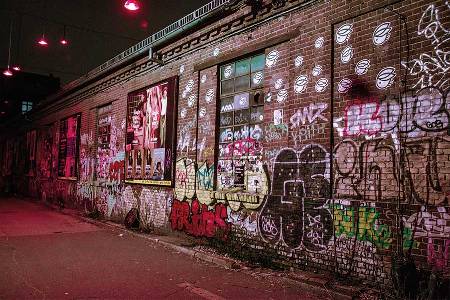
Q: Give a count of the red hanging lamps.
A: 5